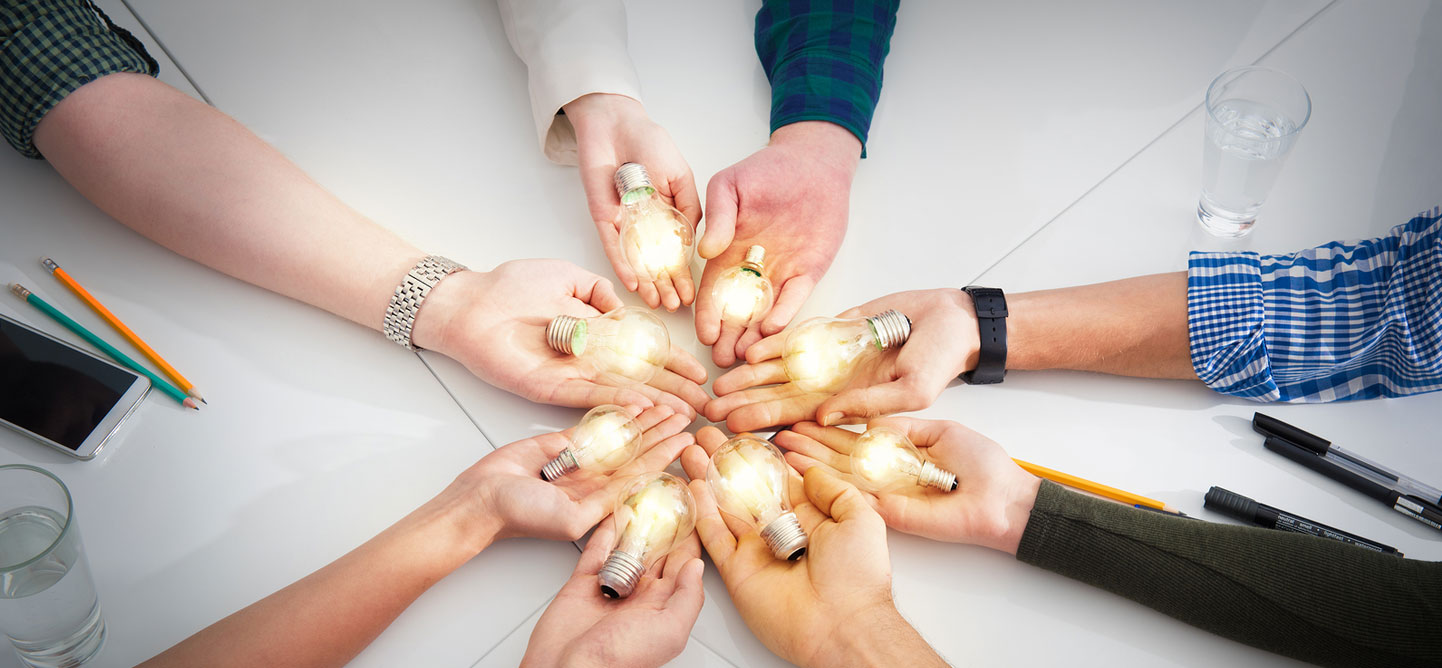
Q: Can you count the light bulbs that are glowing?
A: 8